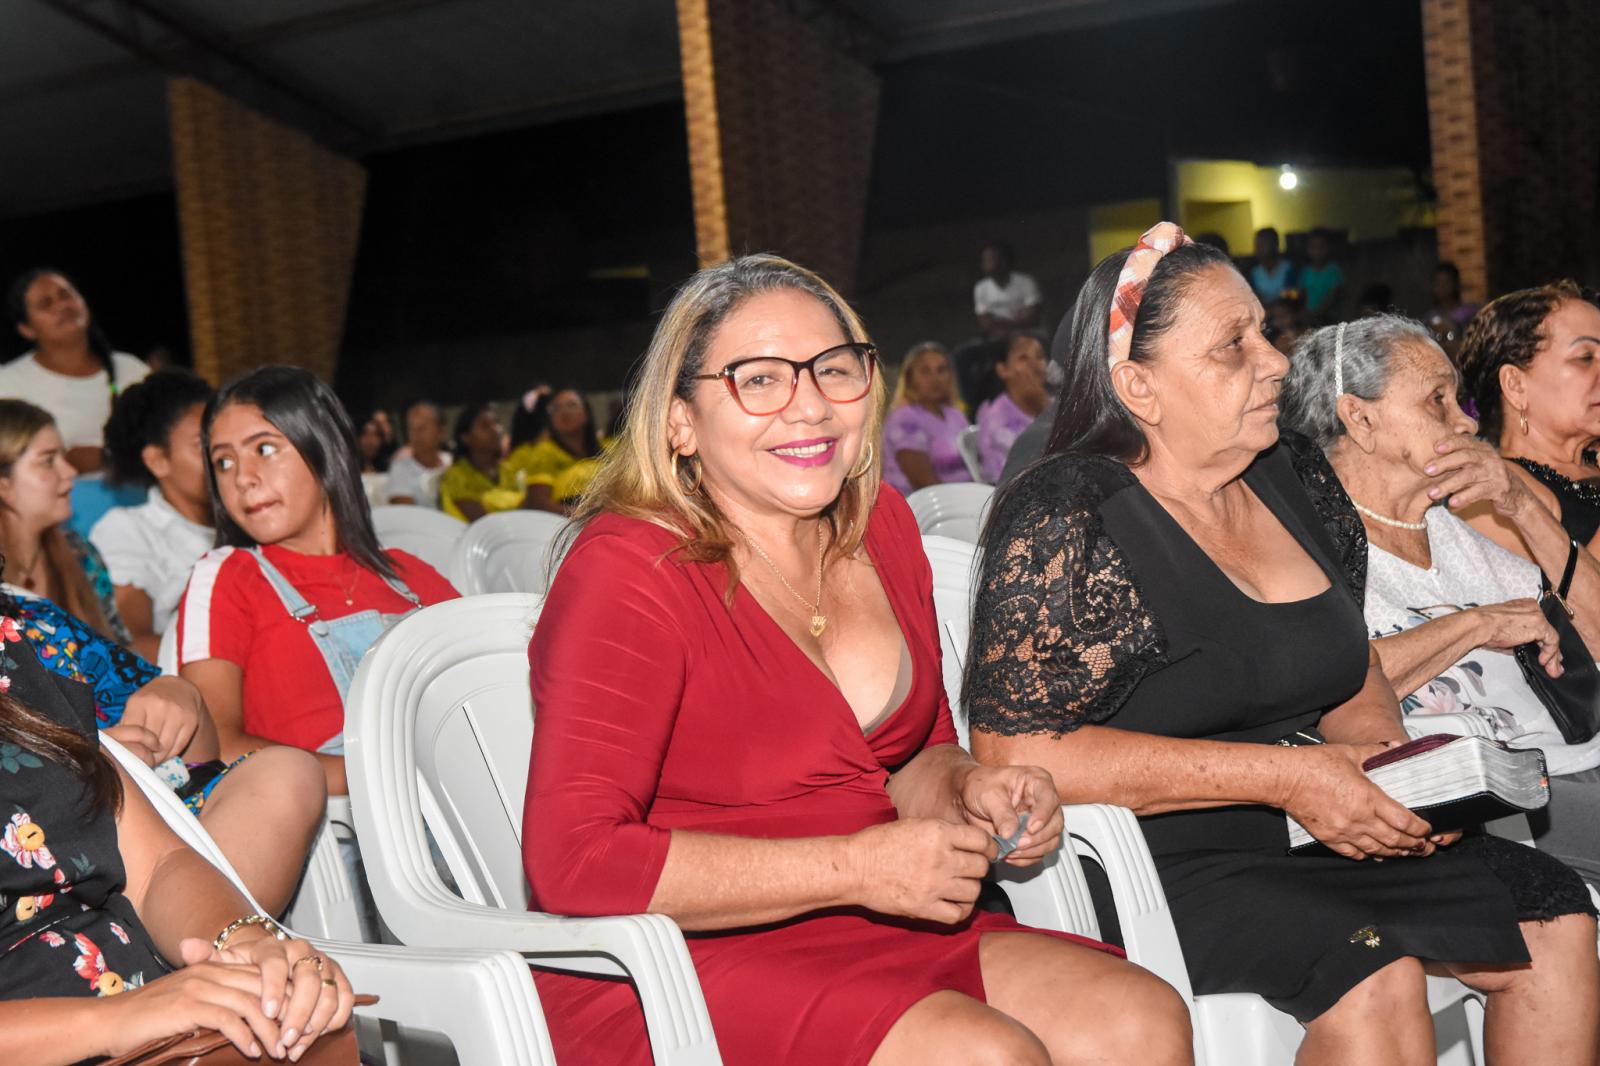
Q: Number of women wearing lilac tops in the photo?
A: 2